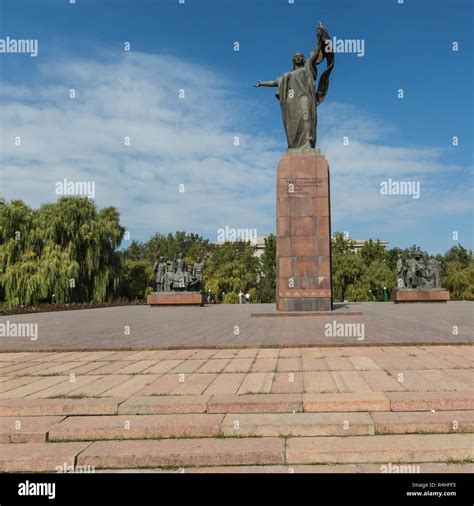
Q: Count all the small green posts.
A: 5